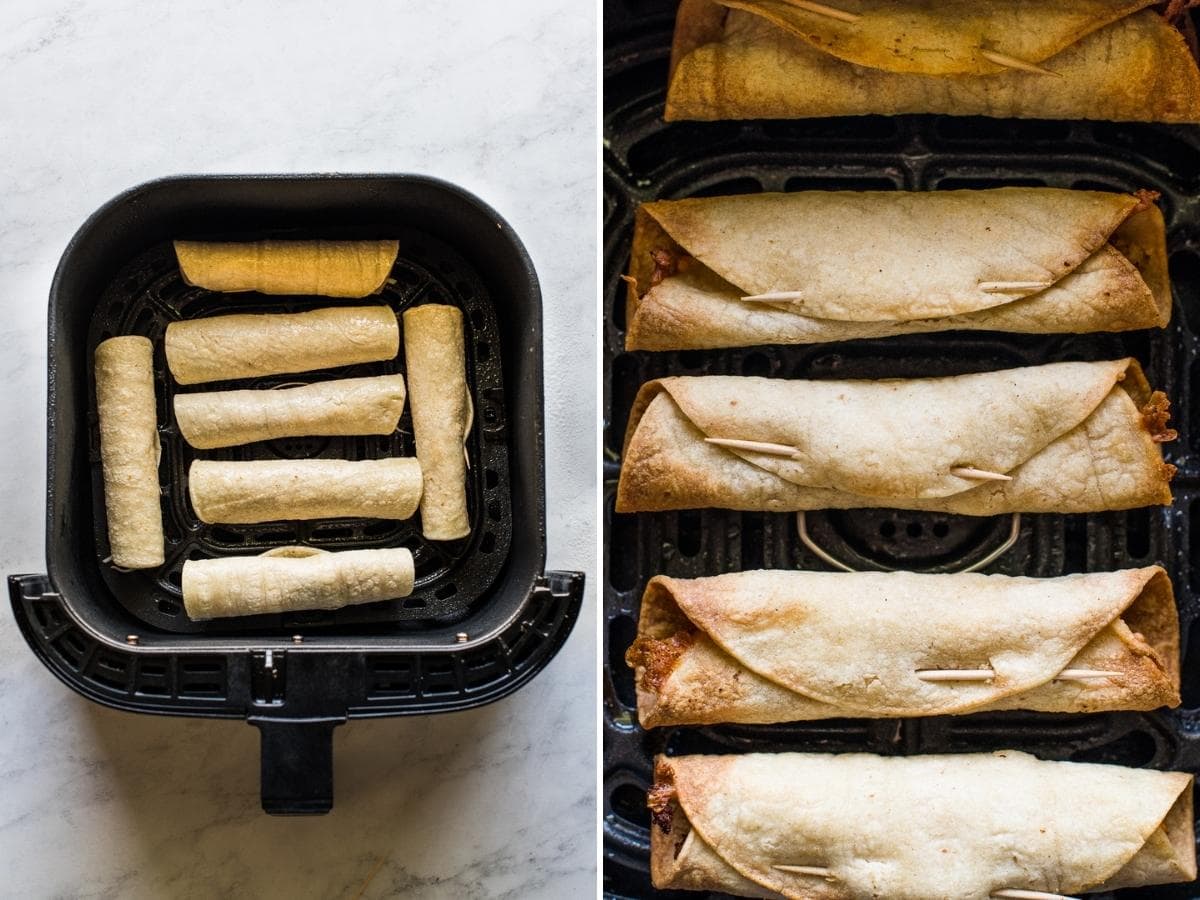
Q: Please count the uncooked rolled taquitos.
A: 7